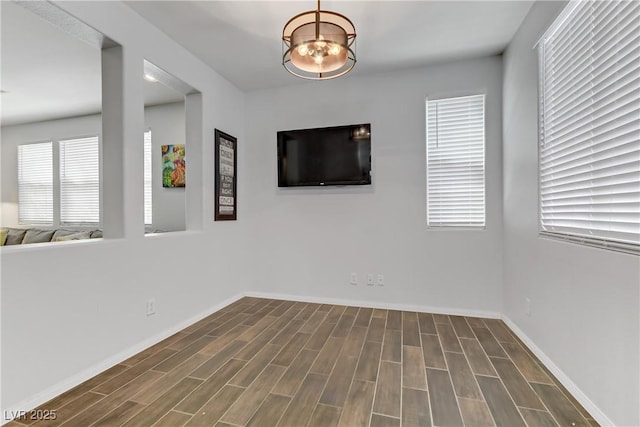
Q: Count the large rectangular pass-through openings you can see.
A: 2